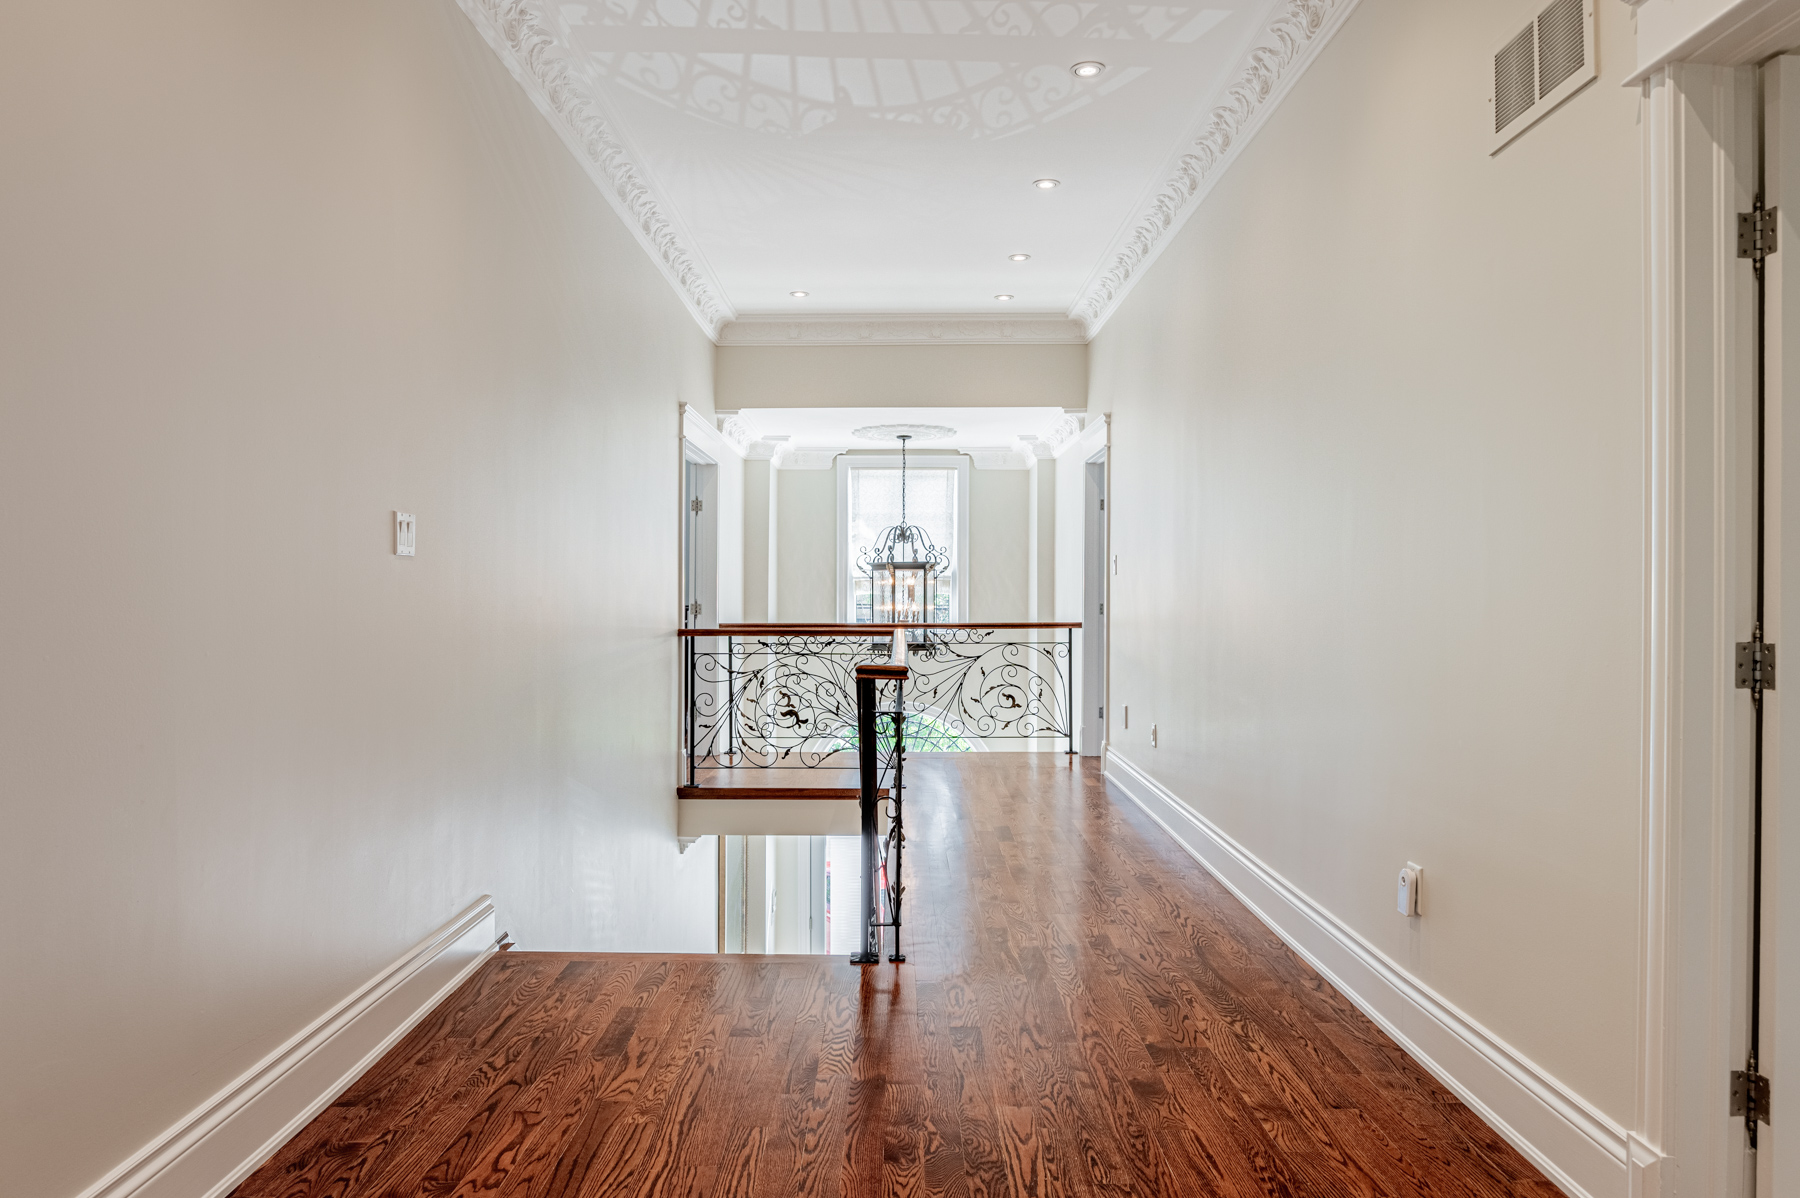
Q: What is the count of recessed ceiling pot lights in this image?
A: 5